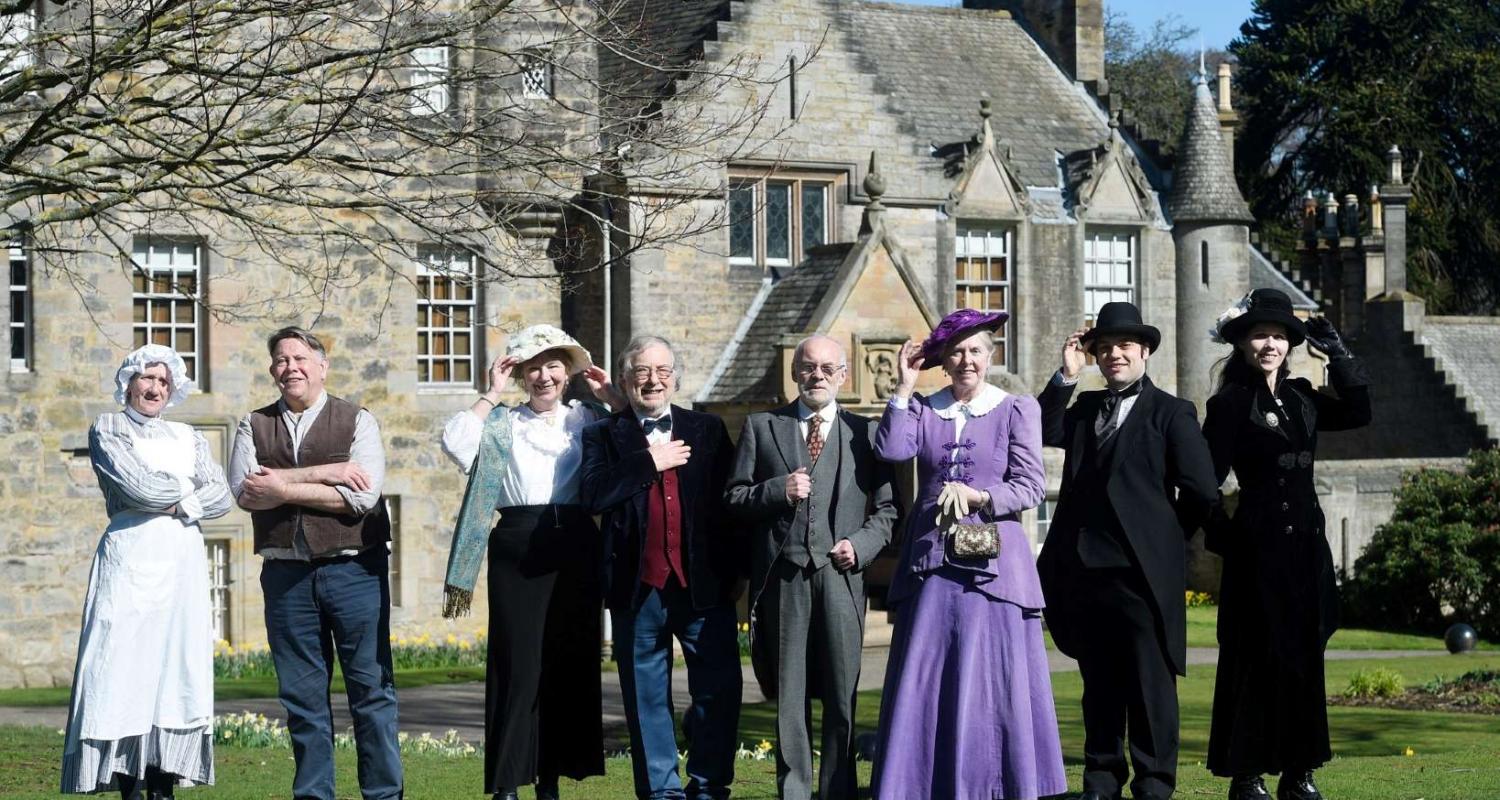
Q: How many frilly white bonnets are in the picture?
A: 1